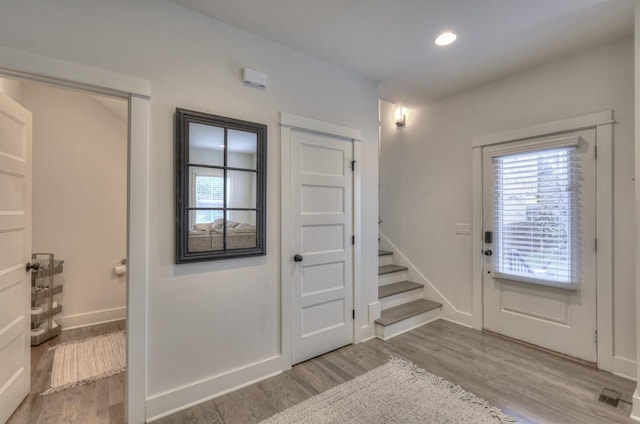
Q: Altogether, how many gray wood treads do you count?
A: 4